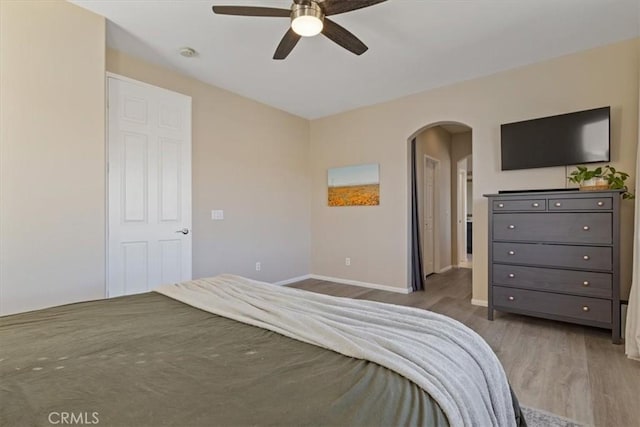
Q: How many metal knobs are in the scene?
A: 12